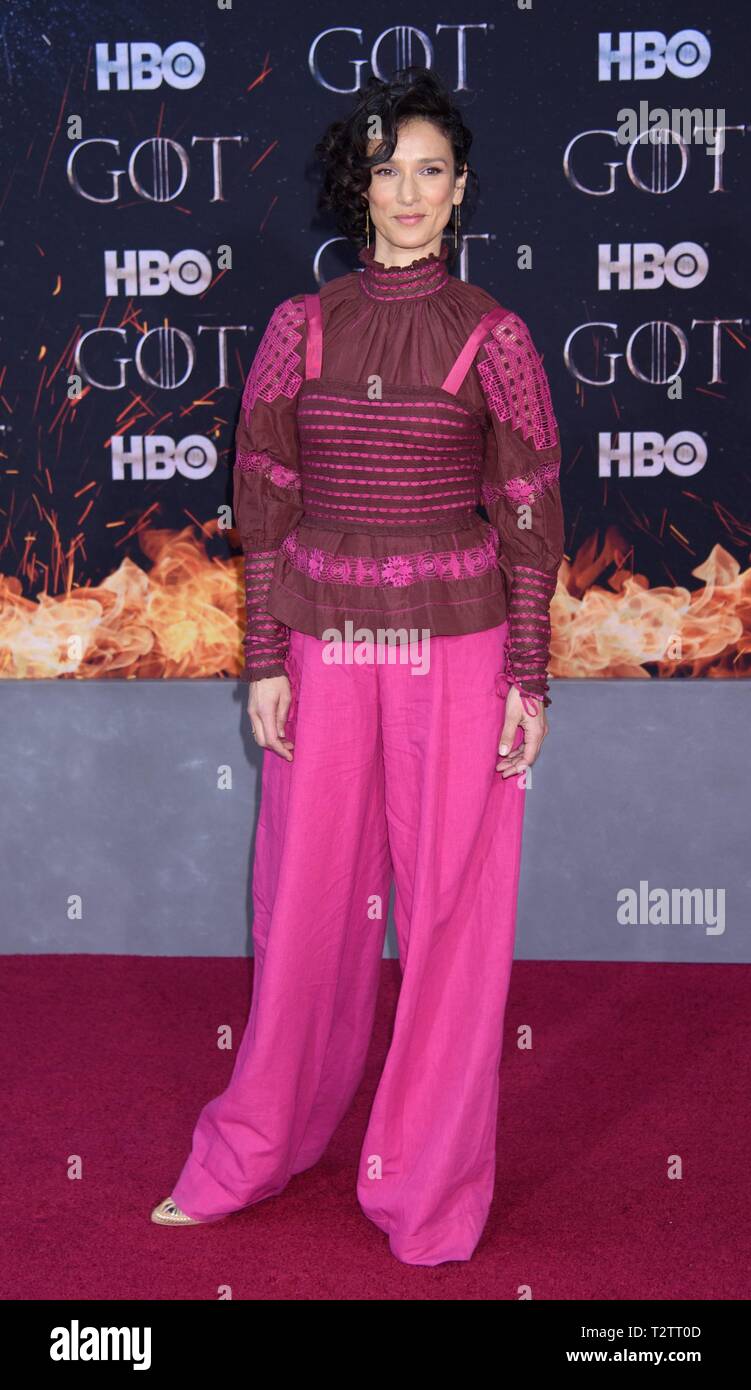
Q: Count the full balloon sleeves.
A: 2